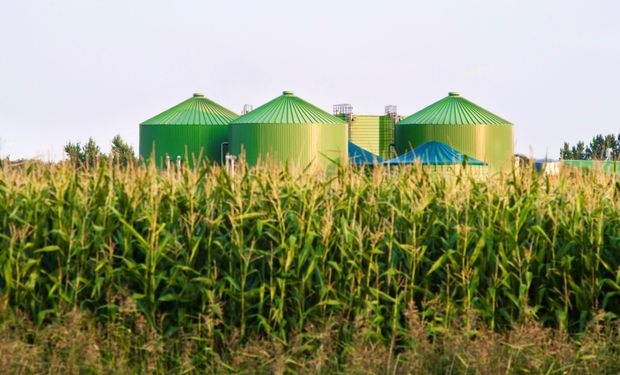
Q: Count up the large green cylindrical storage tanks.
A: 3